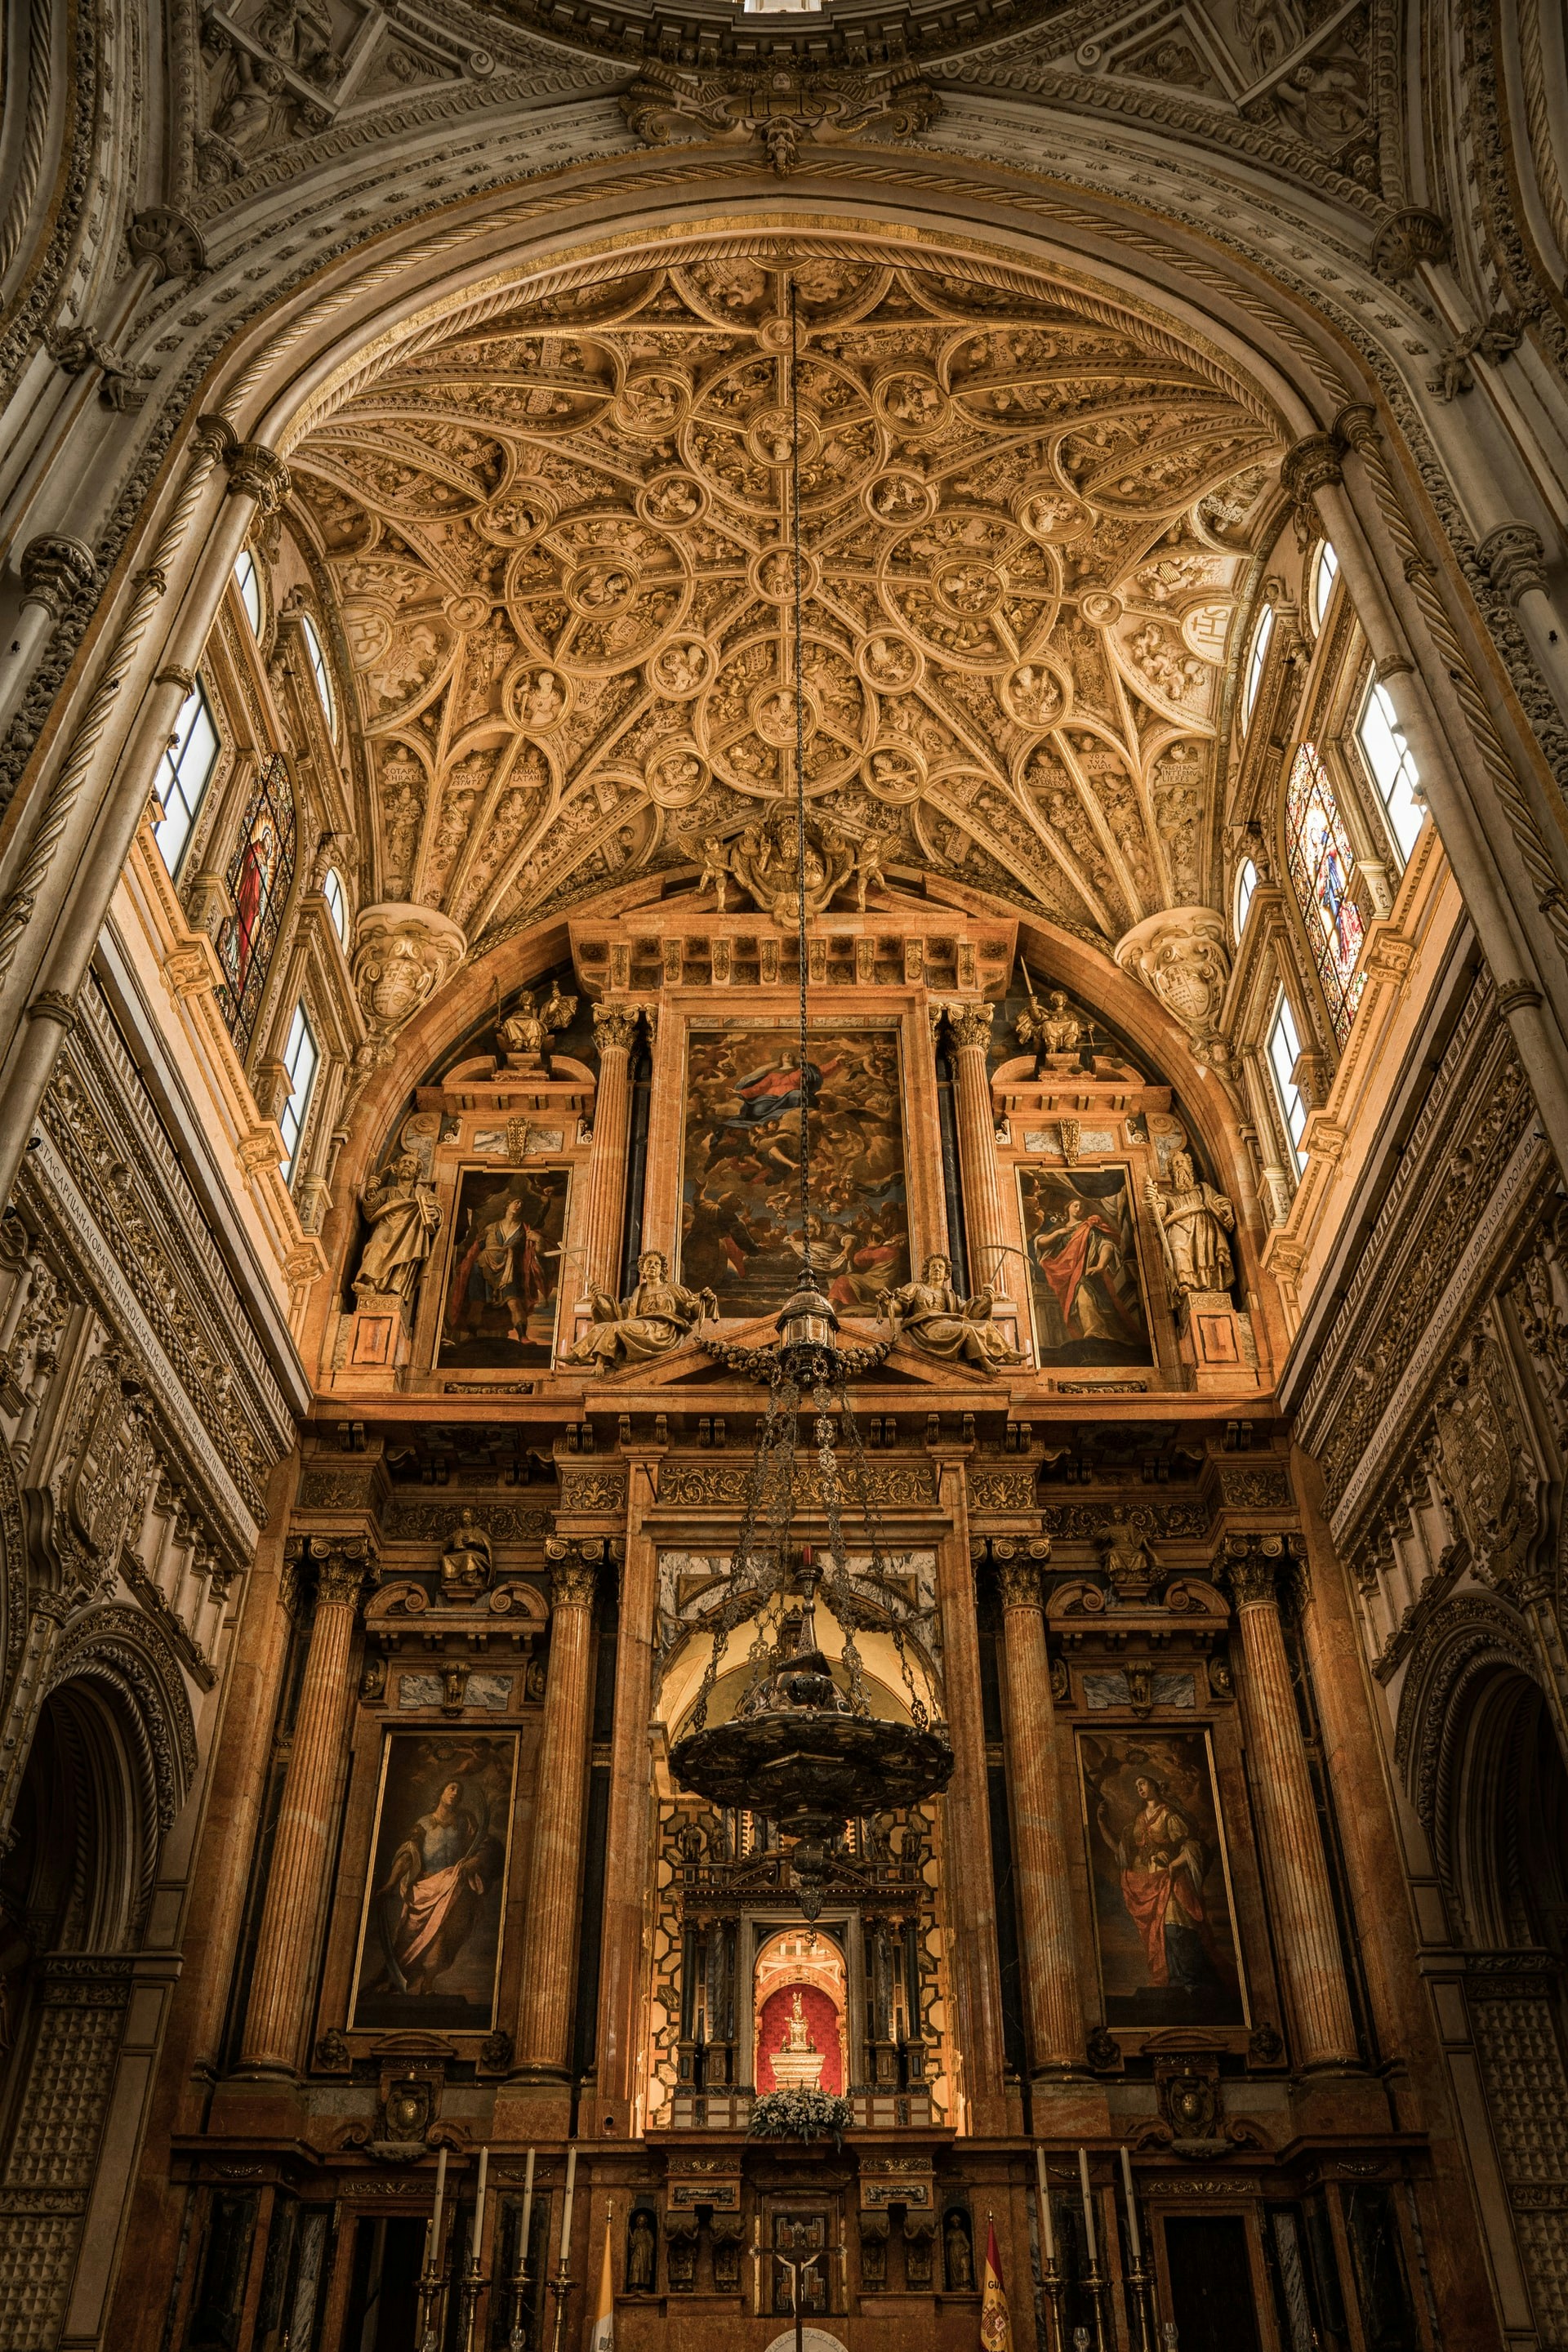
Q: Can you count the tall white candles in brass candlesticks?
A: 7